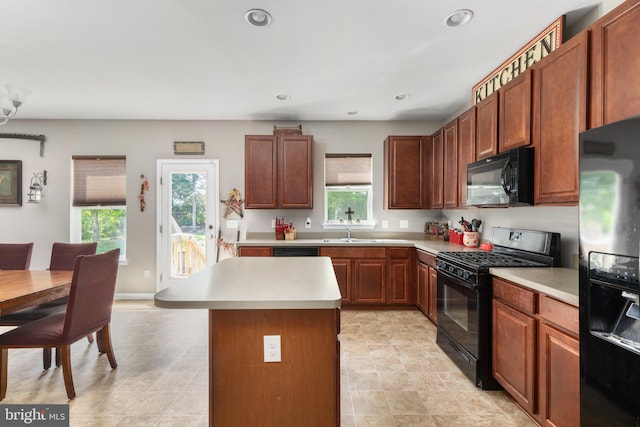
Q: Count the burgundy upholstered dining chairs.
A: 3